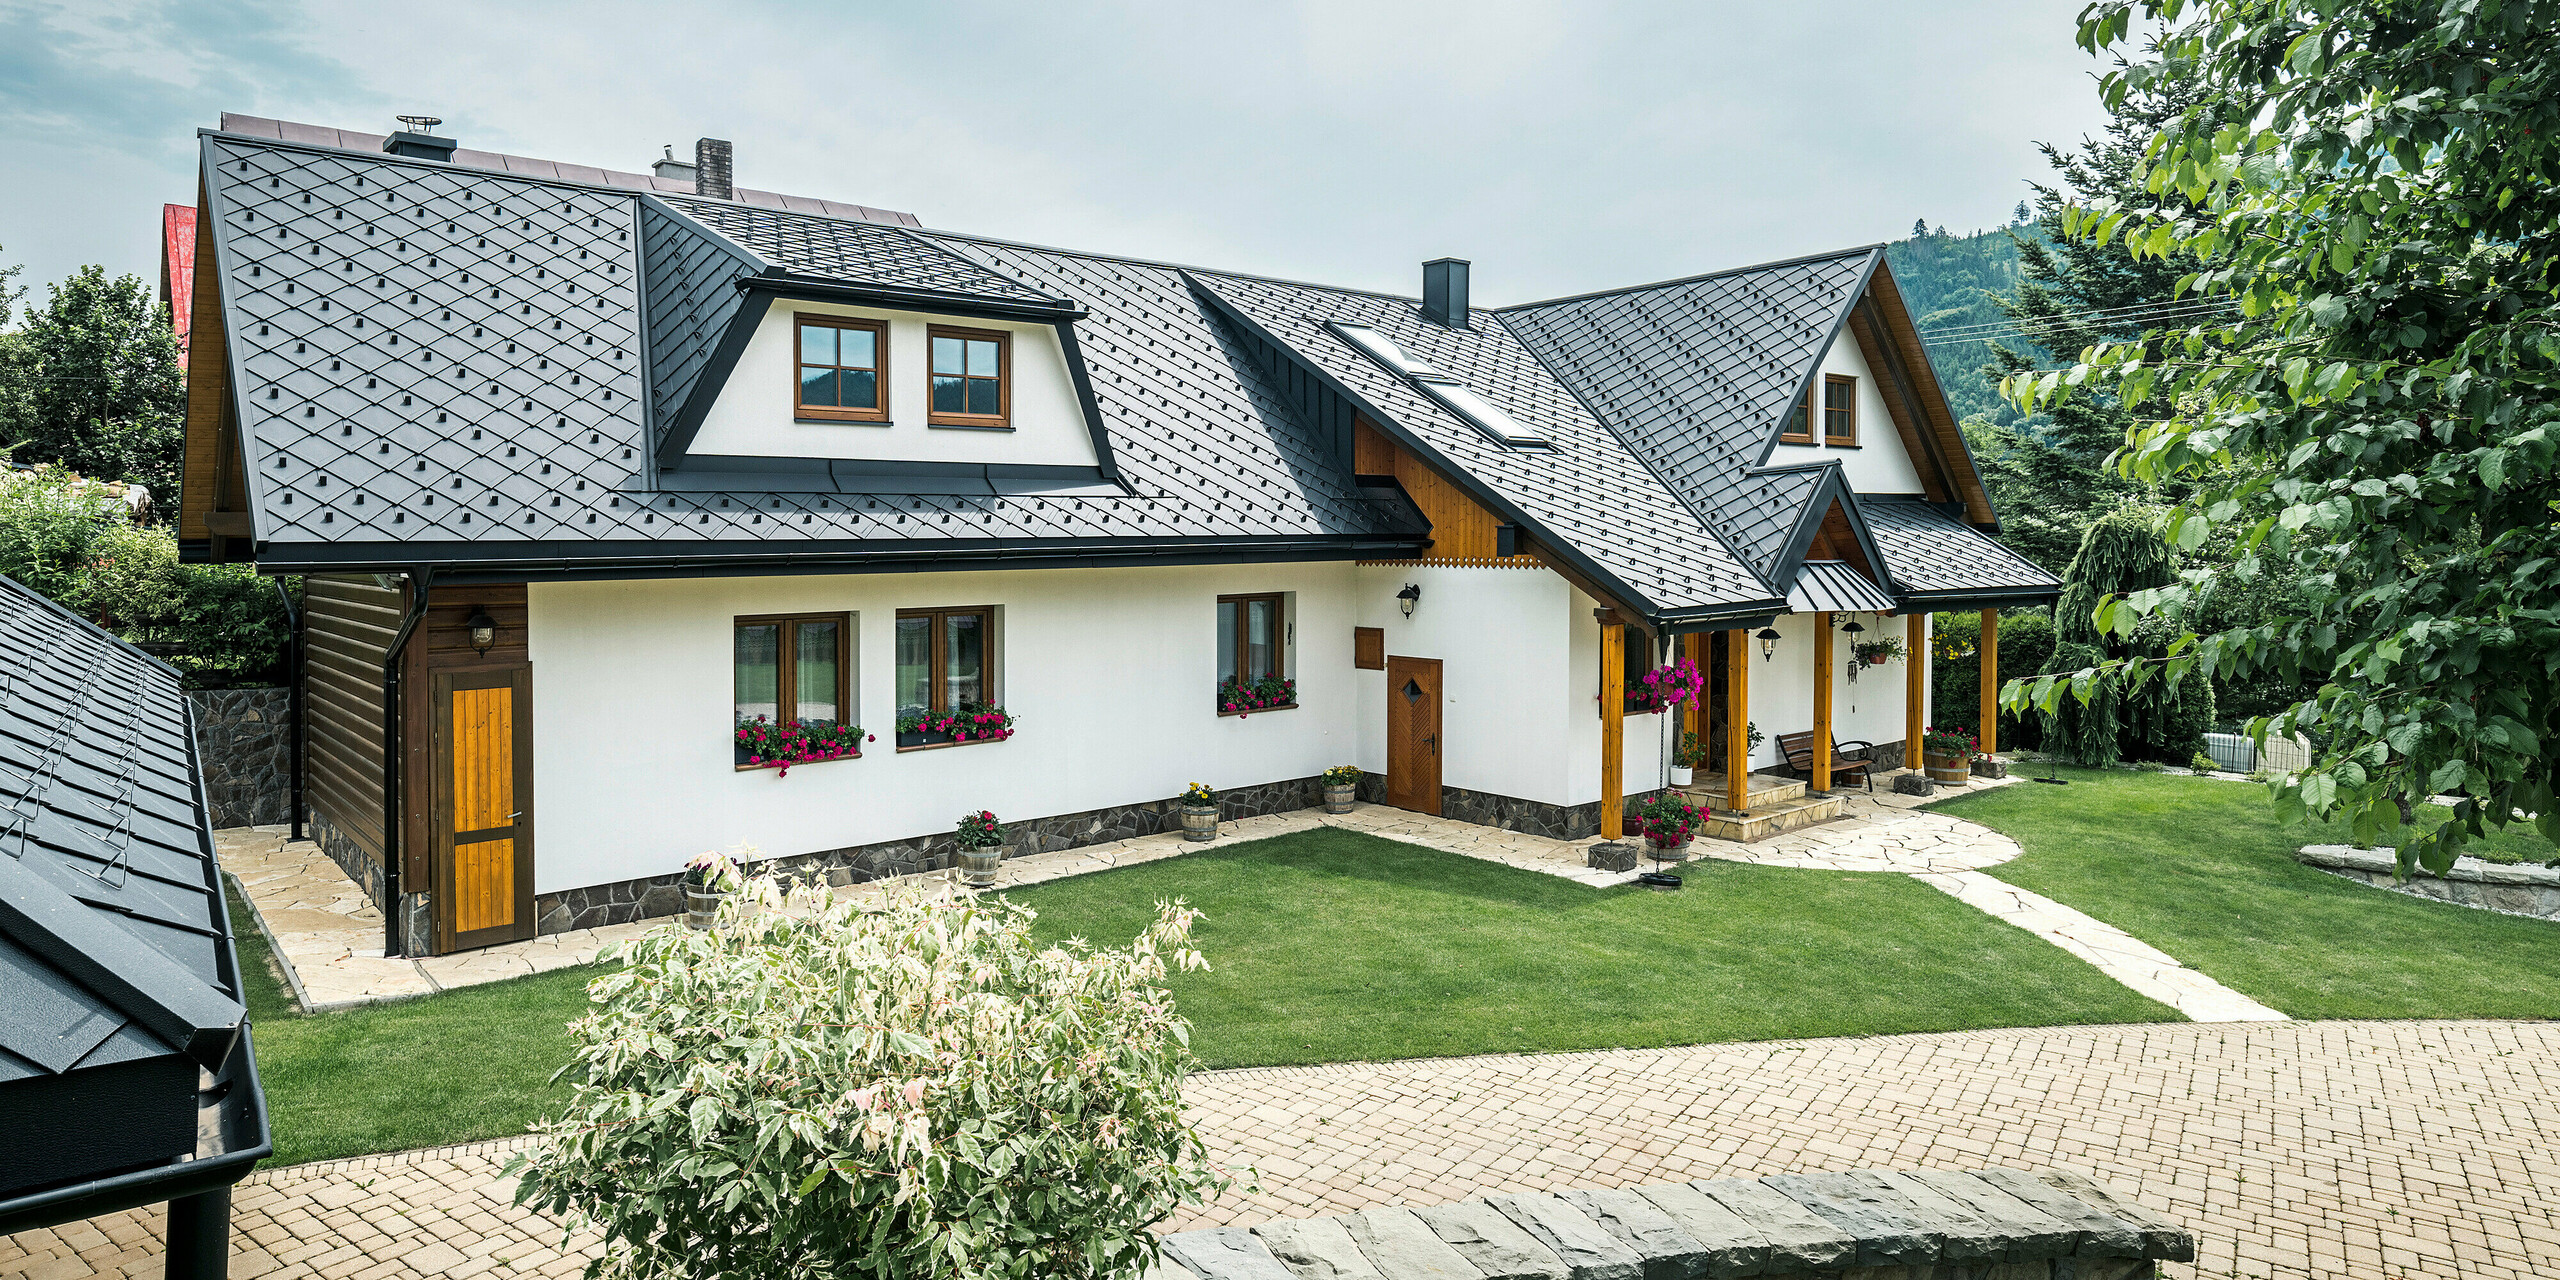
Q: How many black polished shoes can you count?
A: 0